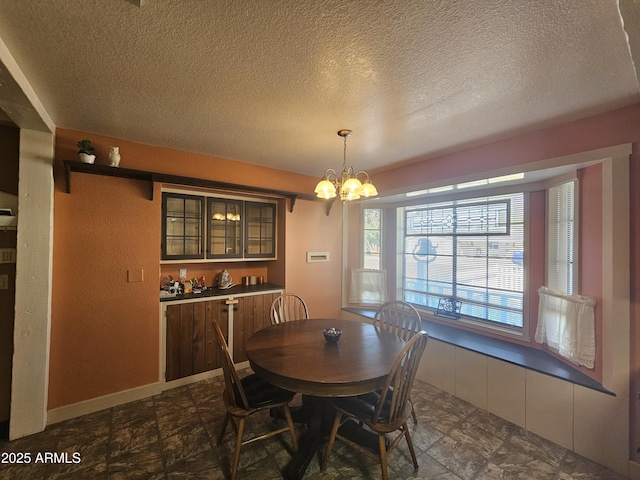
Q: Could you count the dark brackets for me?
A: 4